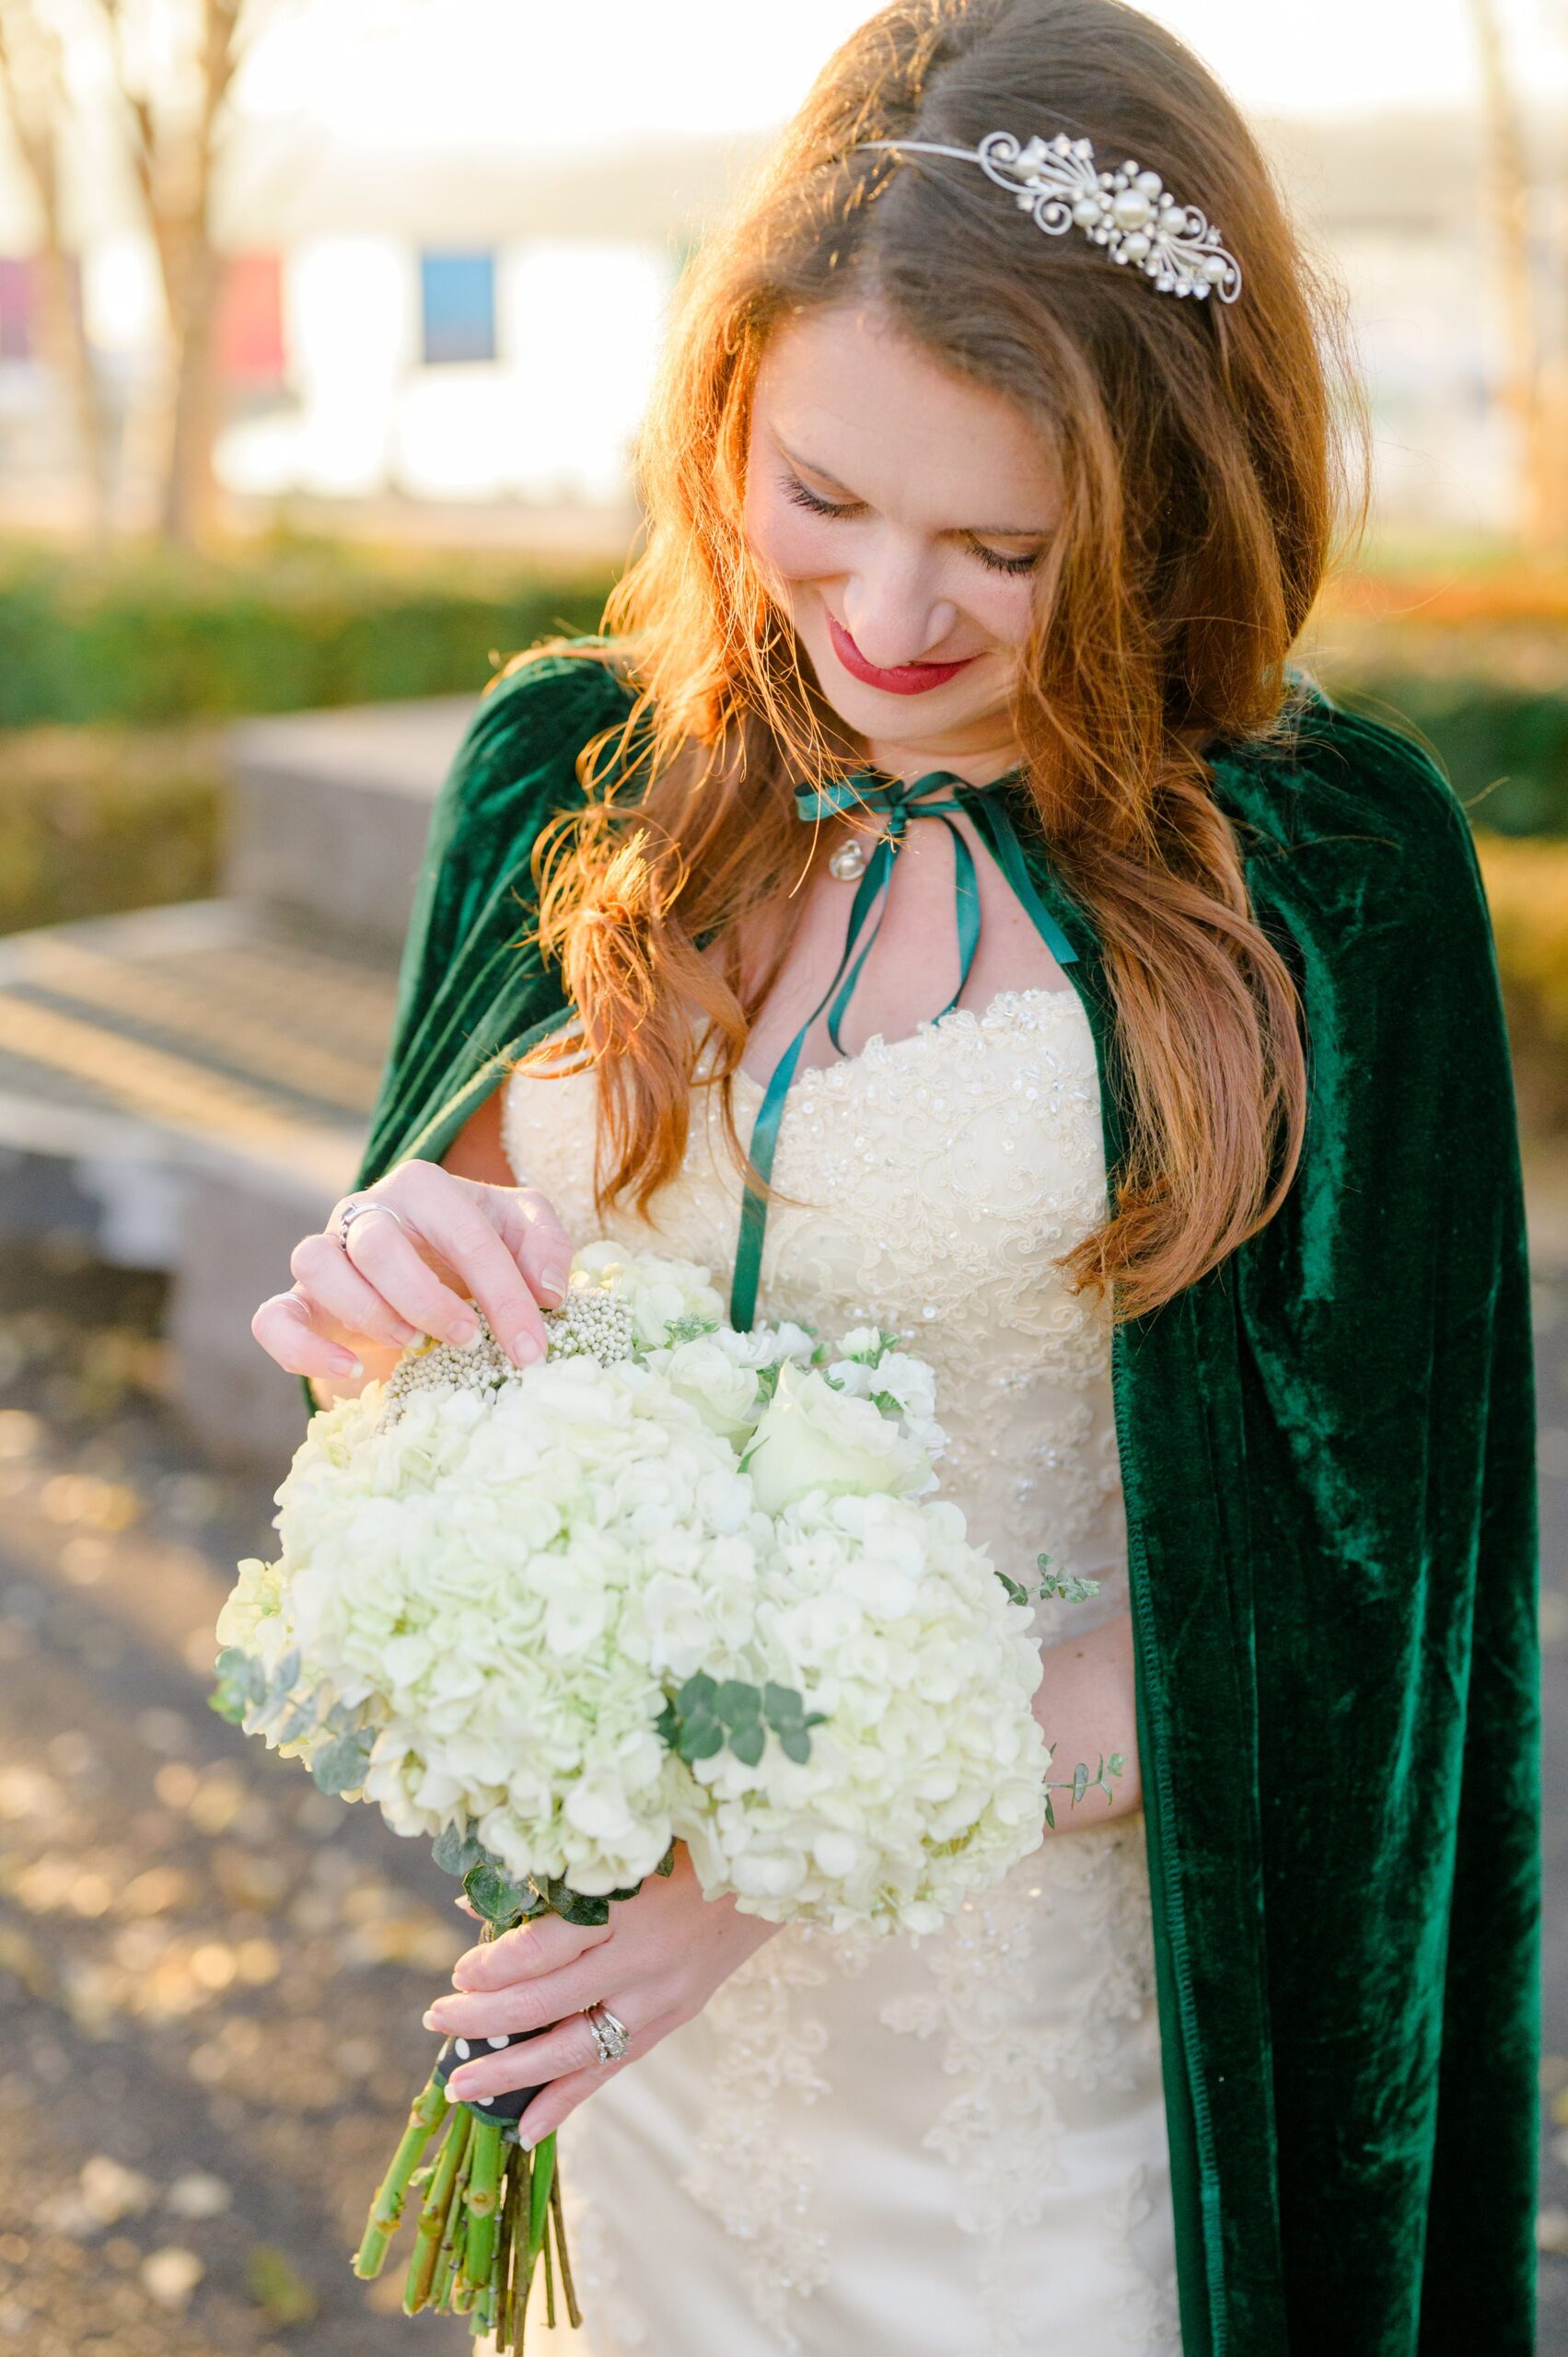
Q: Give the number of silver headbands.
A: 1